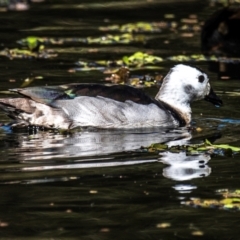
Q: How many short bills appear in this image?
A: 1